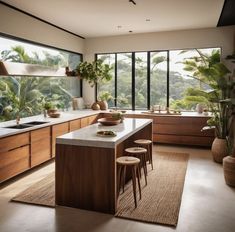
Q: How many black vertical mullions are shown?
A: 4